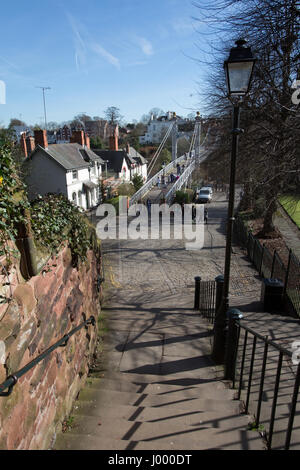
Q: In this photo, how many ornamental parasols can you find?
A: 0